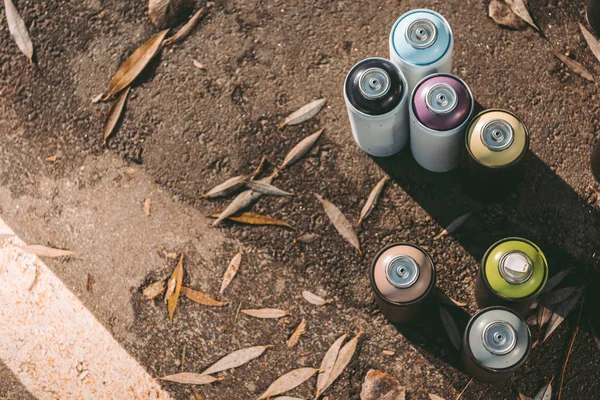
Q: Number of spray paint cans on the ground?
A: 7